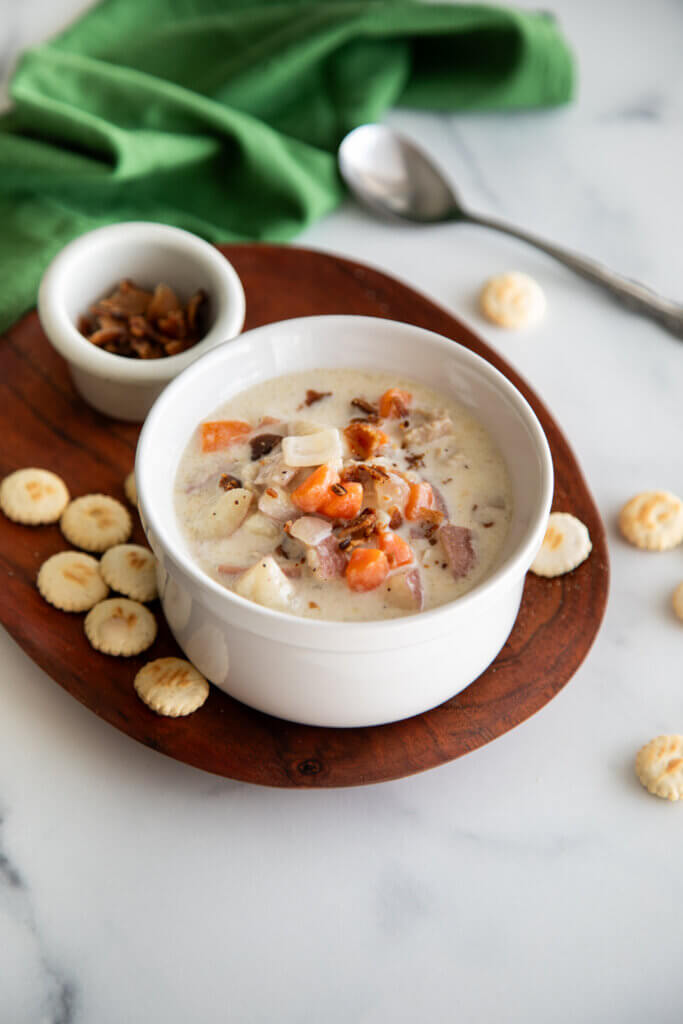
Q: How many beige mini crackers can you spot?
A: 12